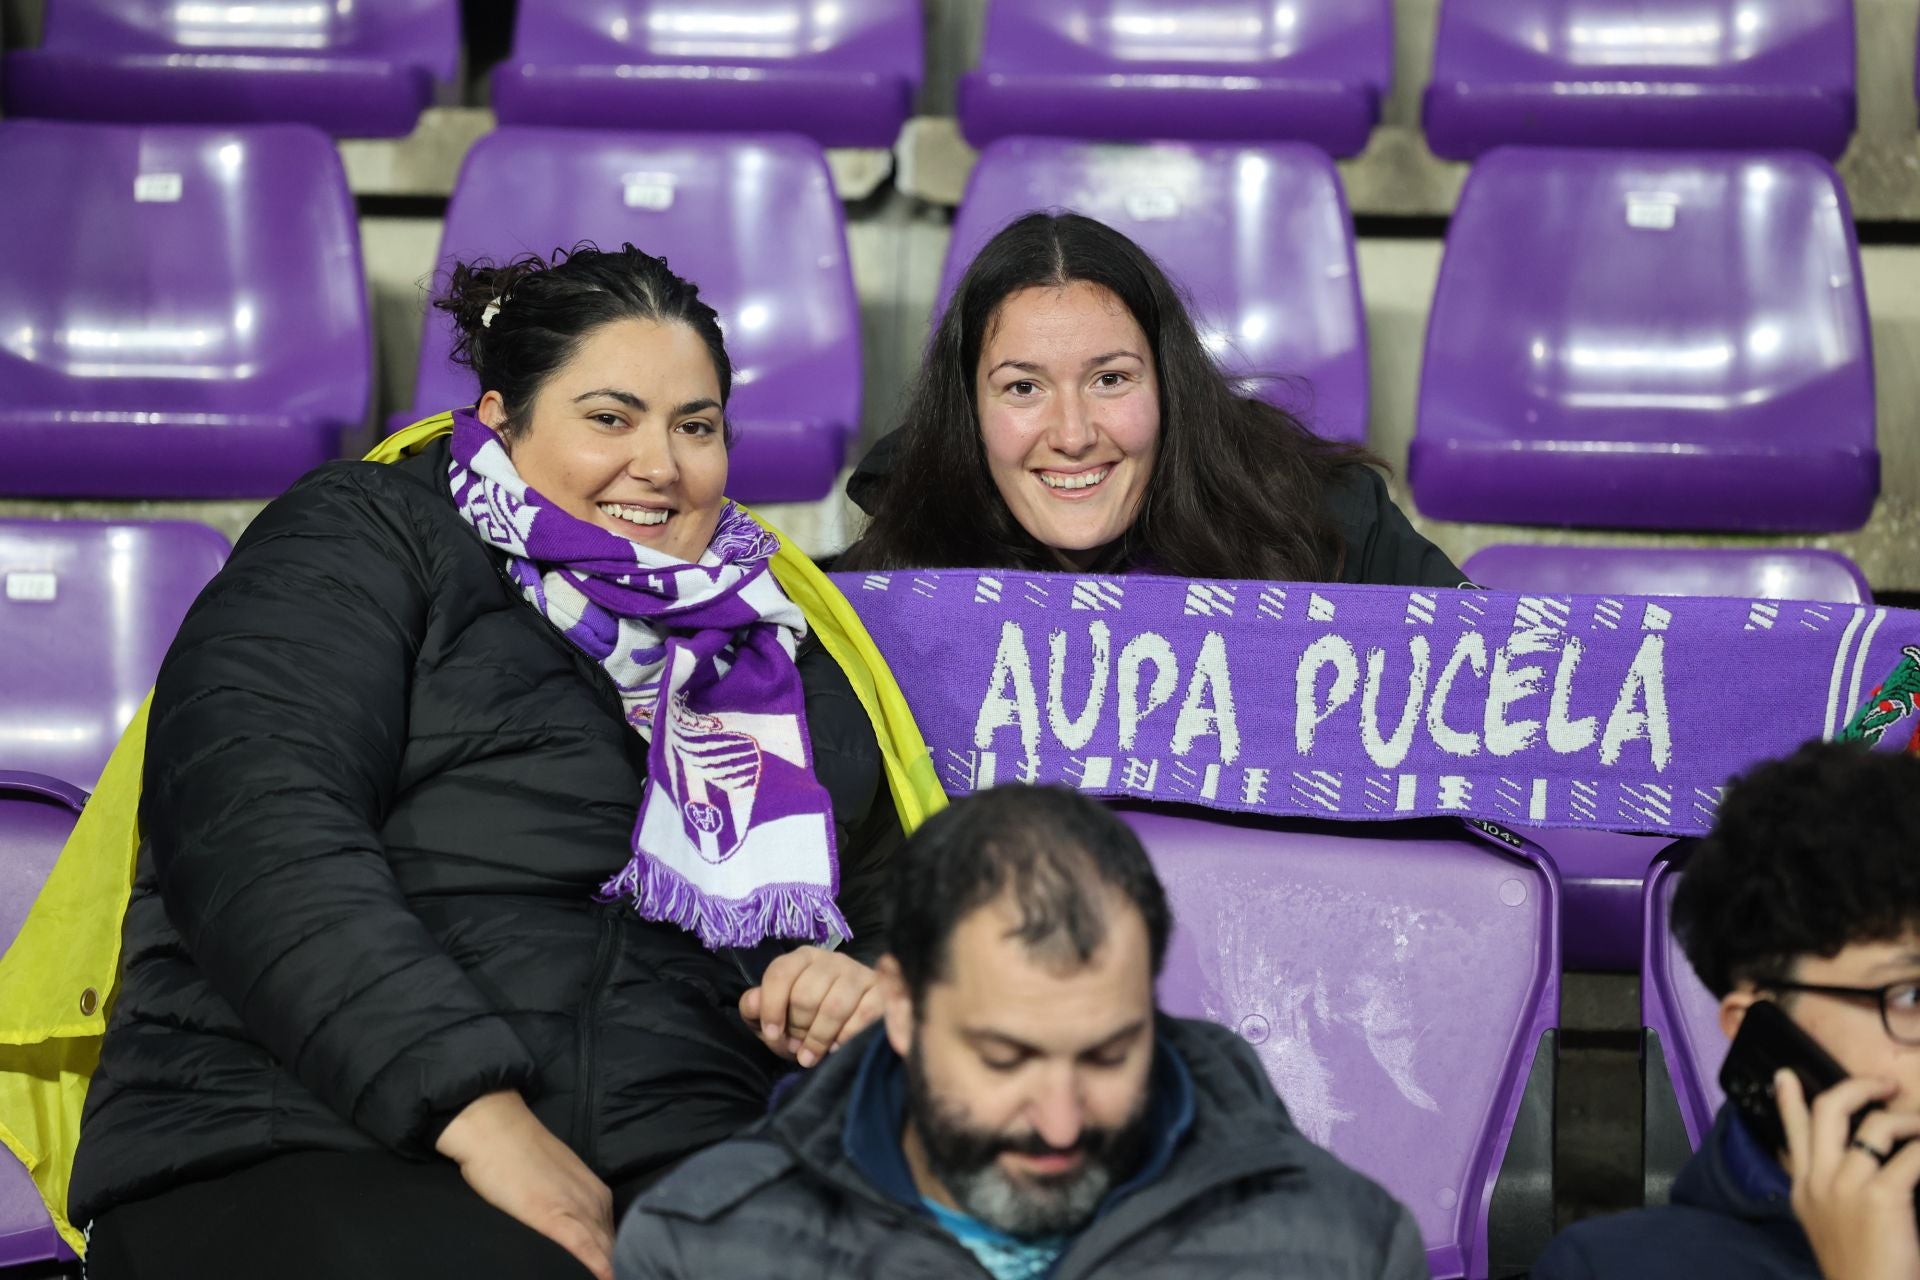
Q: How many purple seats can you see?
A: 13